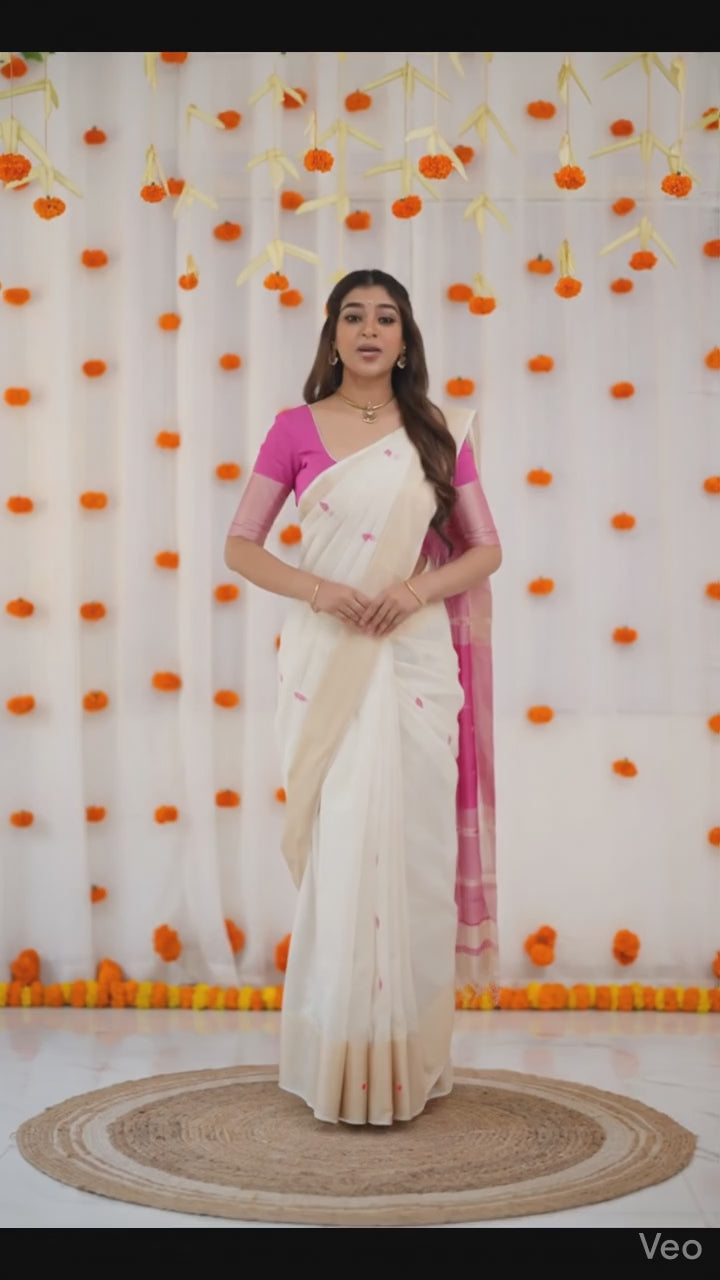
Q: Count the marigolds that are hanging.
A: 13